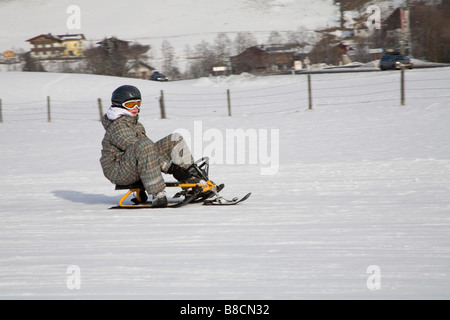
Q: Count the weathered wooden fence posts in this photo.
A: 7